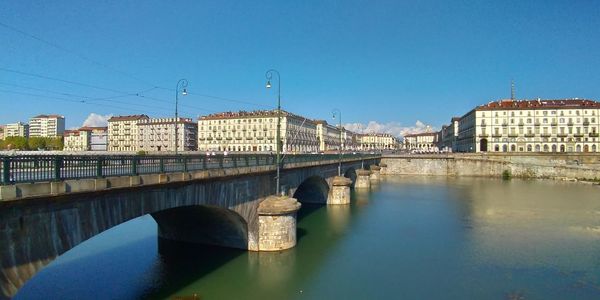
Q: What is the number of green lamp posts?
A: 3